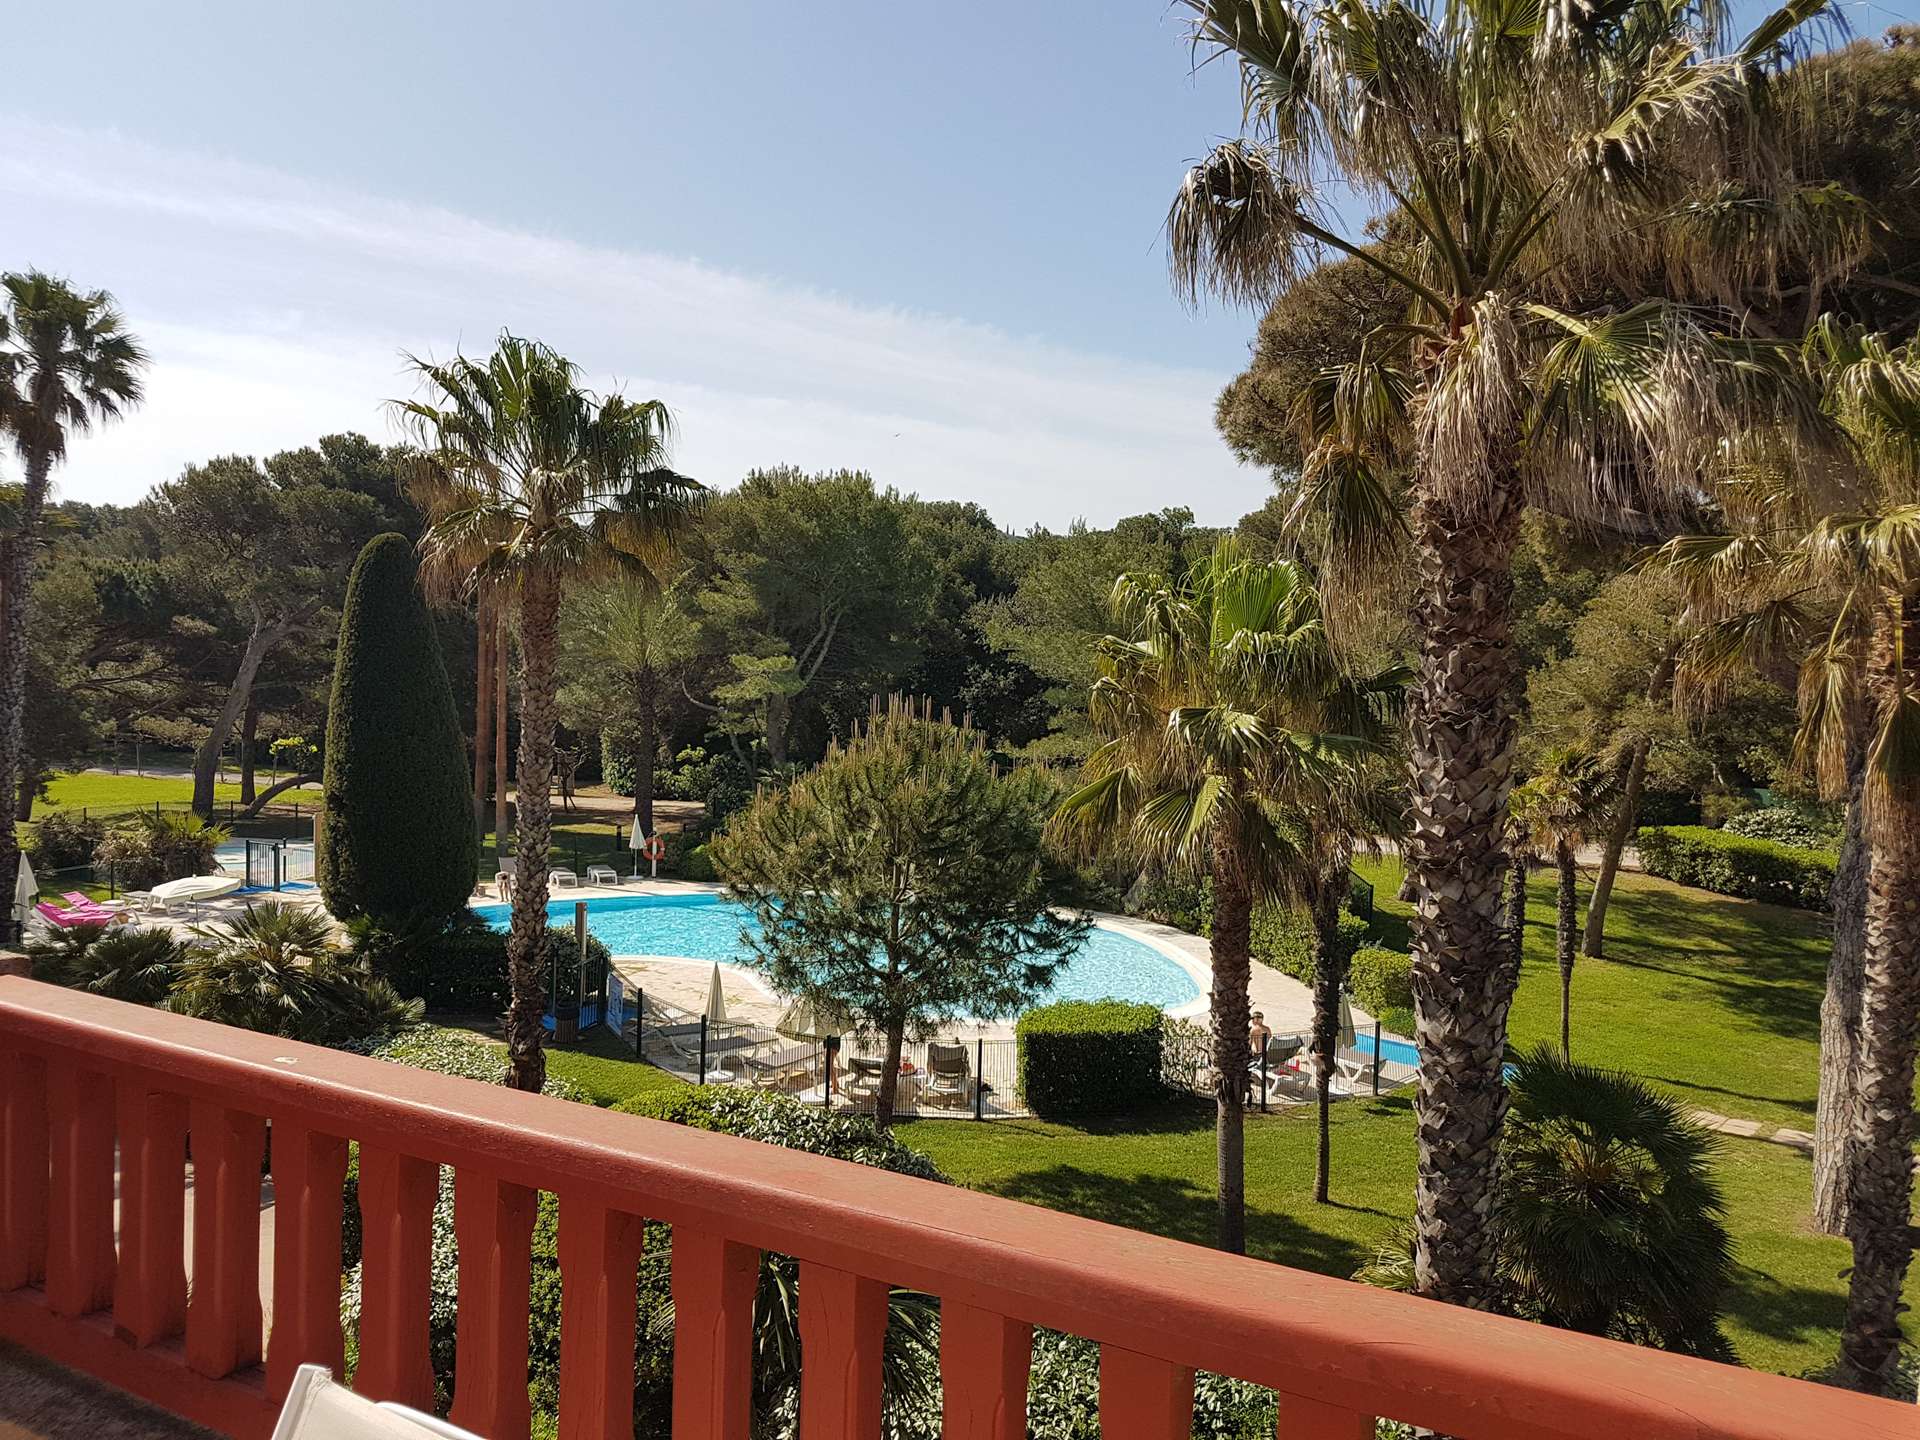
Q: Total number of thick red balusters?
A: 13